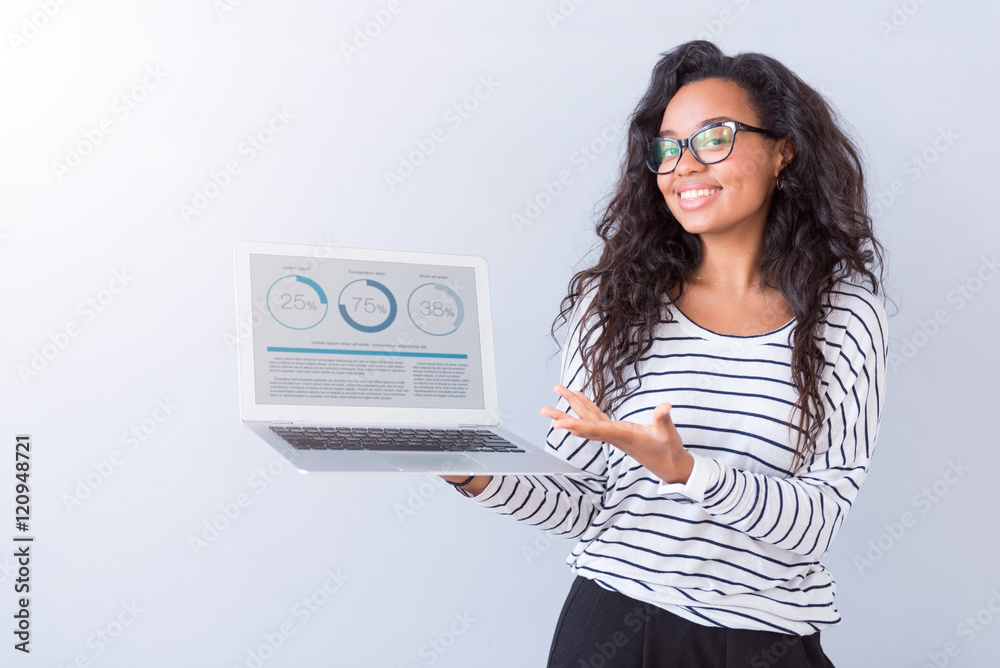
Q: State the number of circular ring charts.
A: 3